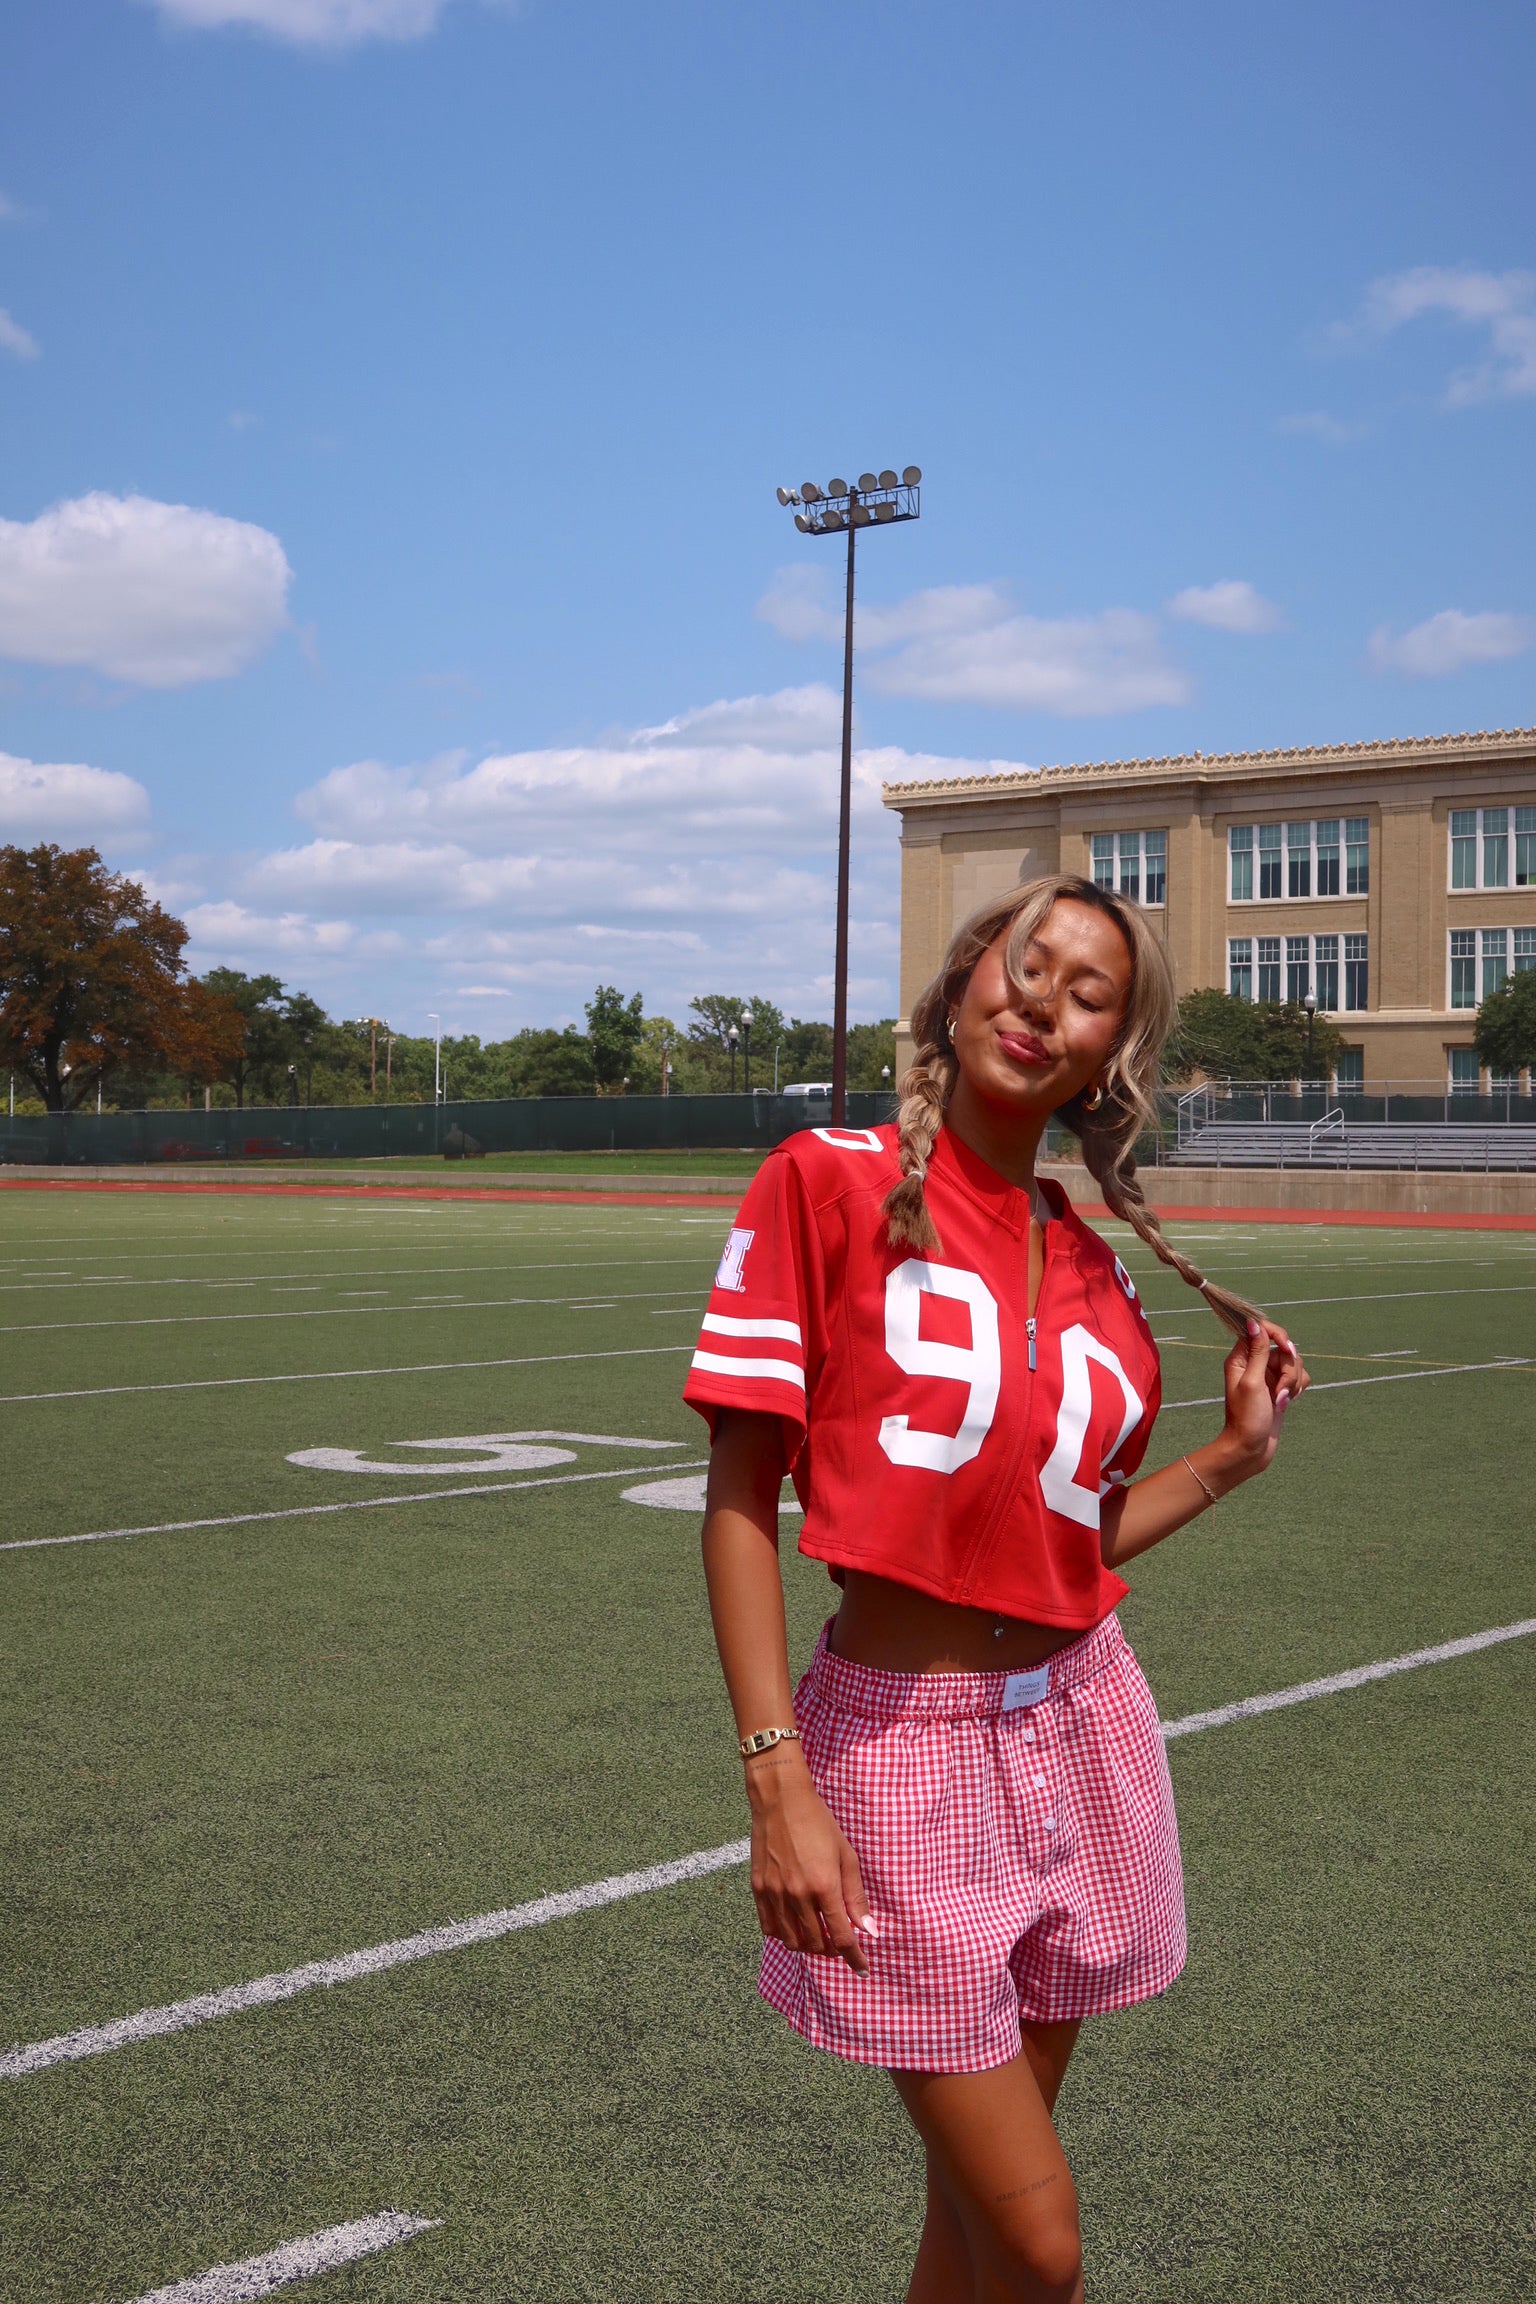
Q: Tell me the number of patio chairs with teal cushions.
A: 0